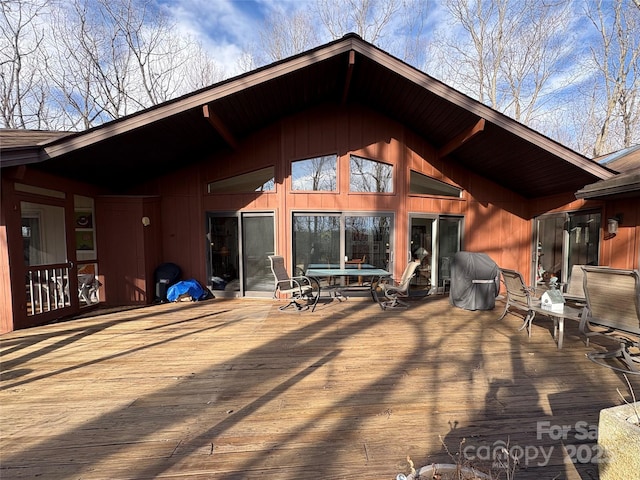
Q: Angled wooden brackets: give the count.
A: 3